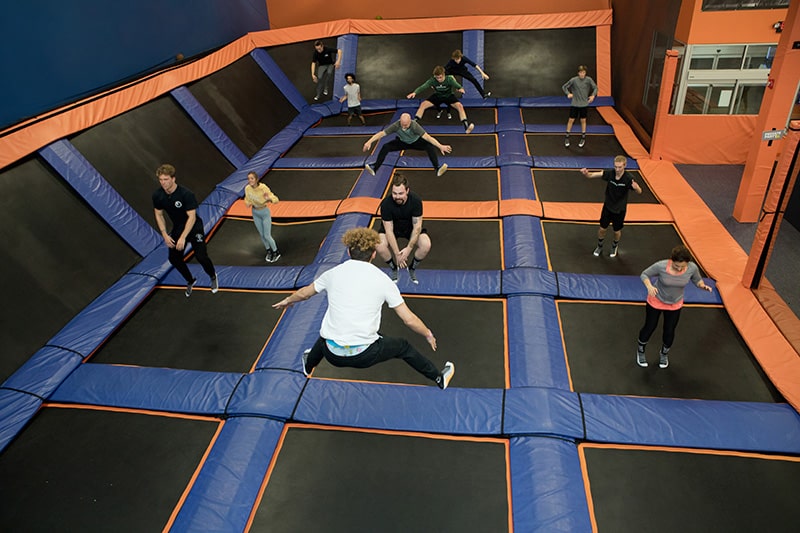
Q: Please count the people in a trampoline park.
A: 12